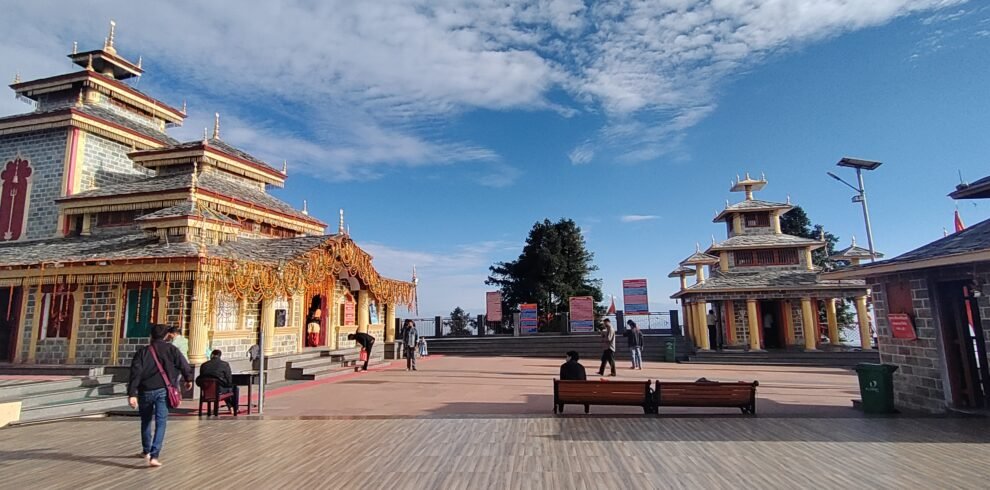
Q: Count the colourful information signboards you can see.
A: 4